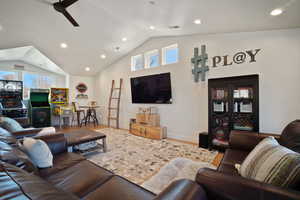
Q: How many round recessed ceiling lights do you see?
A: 7